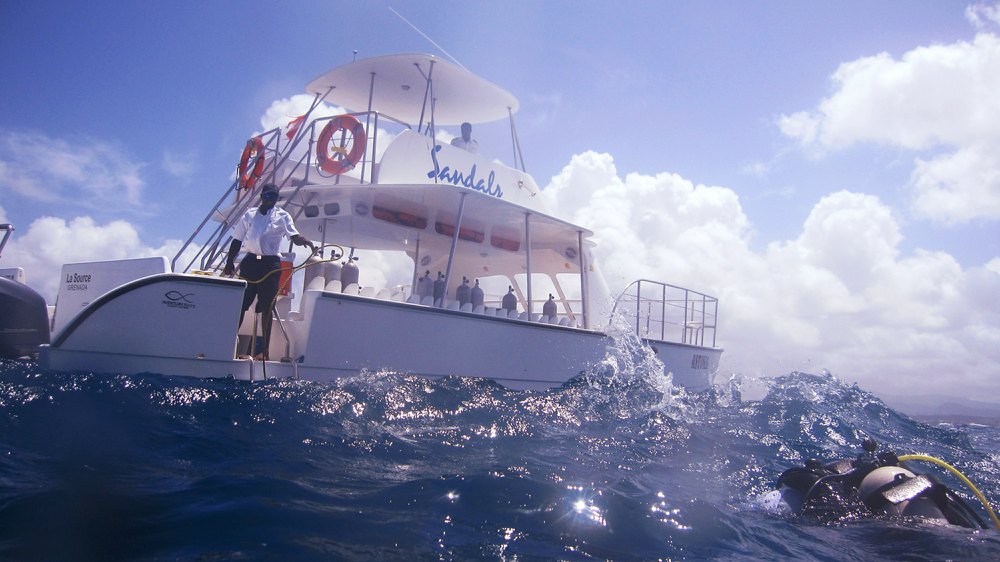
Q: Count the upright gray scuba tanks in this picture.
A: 9